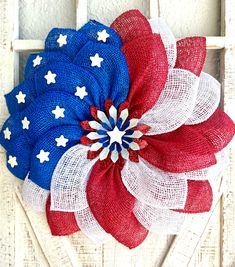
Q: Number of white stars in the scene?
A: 14